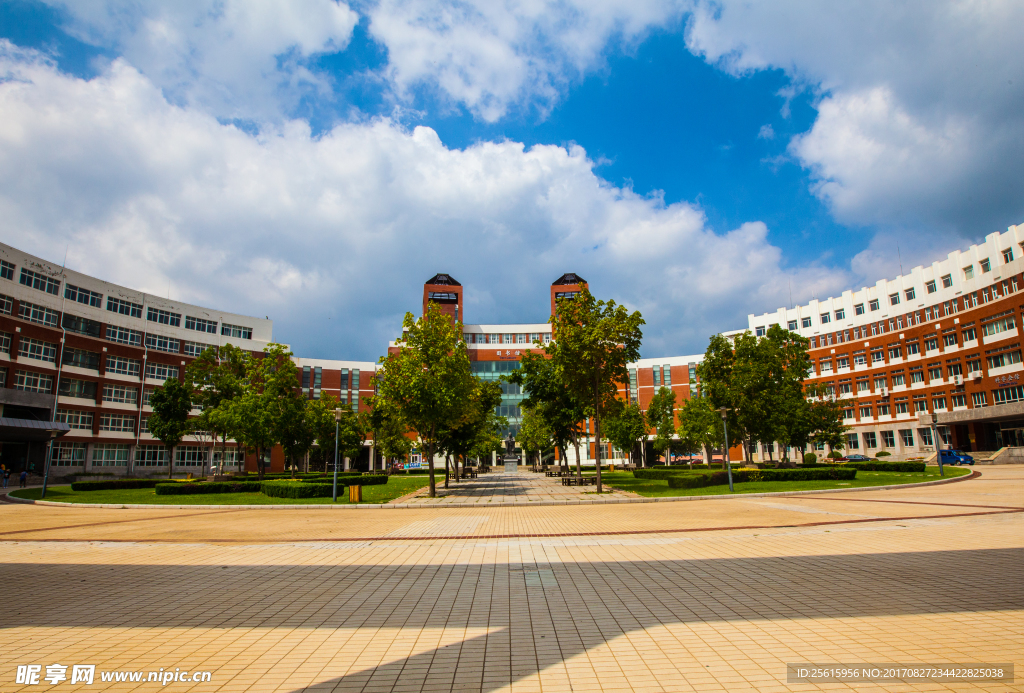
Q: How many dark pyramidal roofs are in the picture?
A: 2